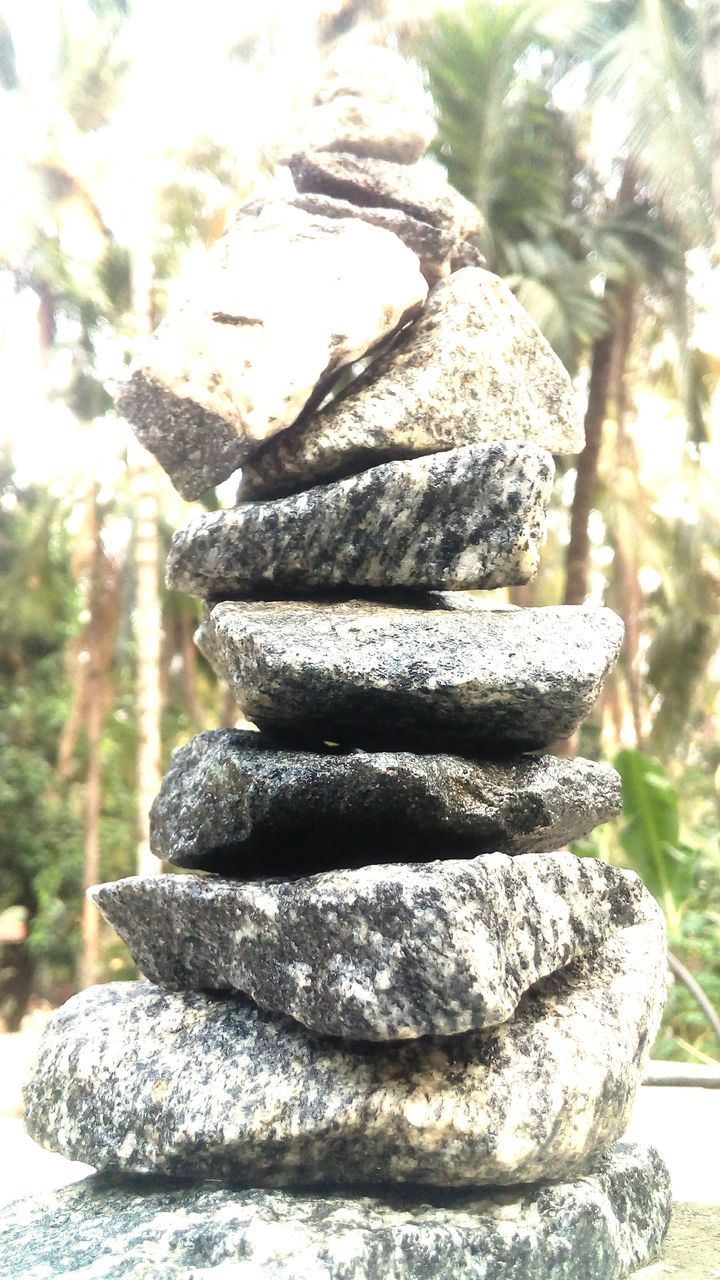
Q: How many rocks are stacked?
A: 12